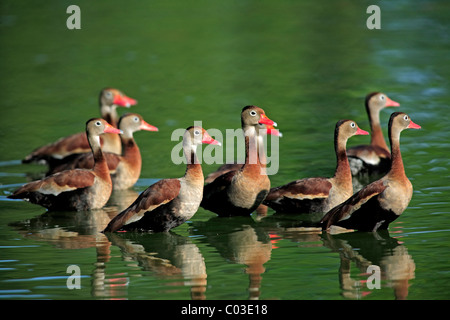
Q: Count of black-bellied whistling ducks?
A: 9